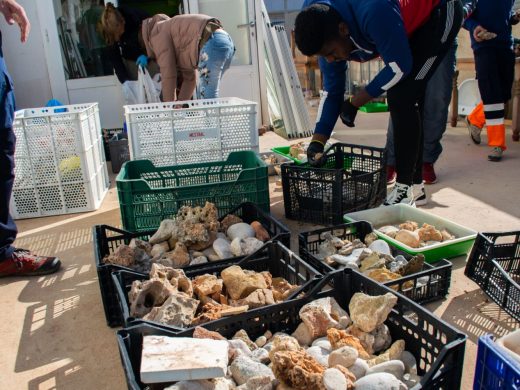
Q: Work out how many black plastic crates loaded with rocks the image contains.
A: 4